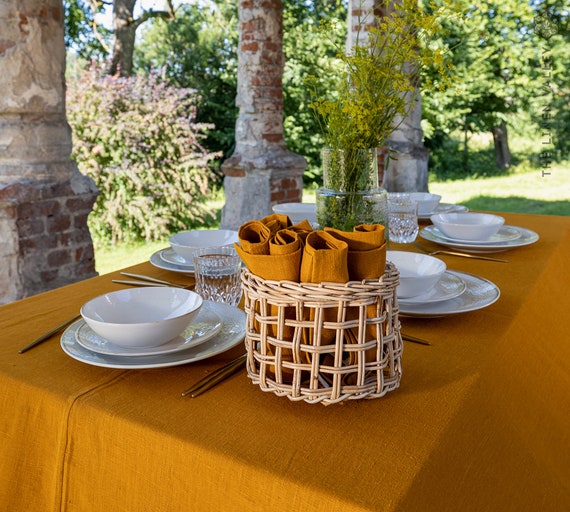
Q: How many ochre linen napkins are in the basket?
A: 6